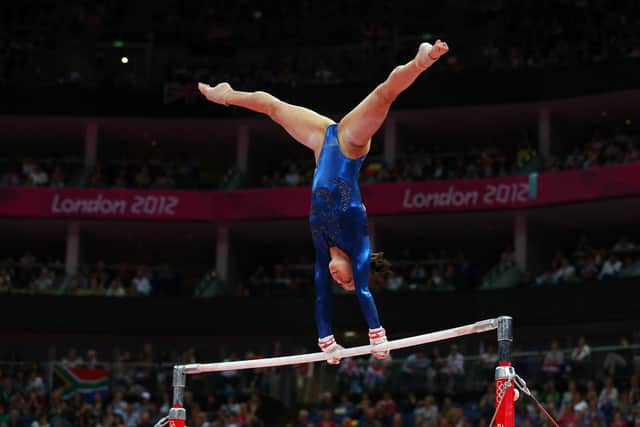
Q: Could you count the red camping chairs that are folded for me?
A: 0